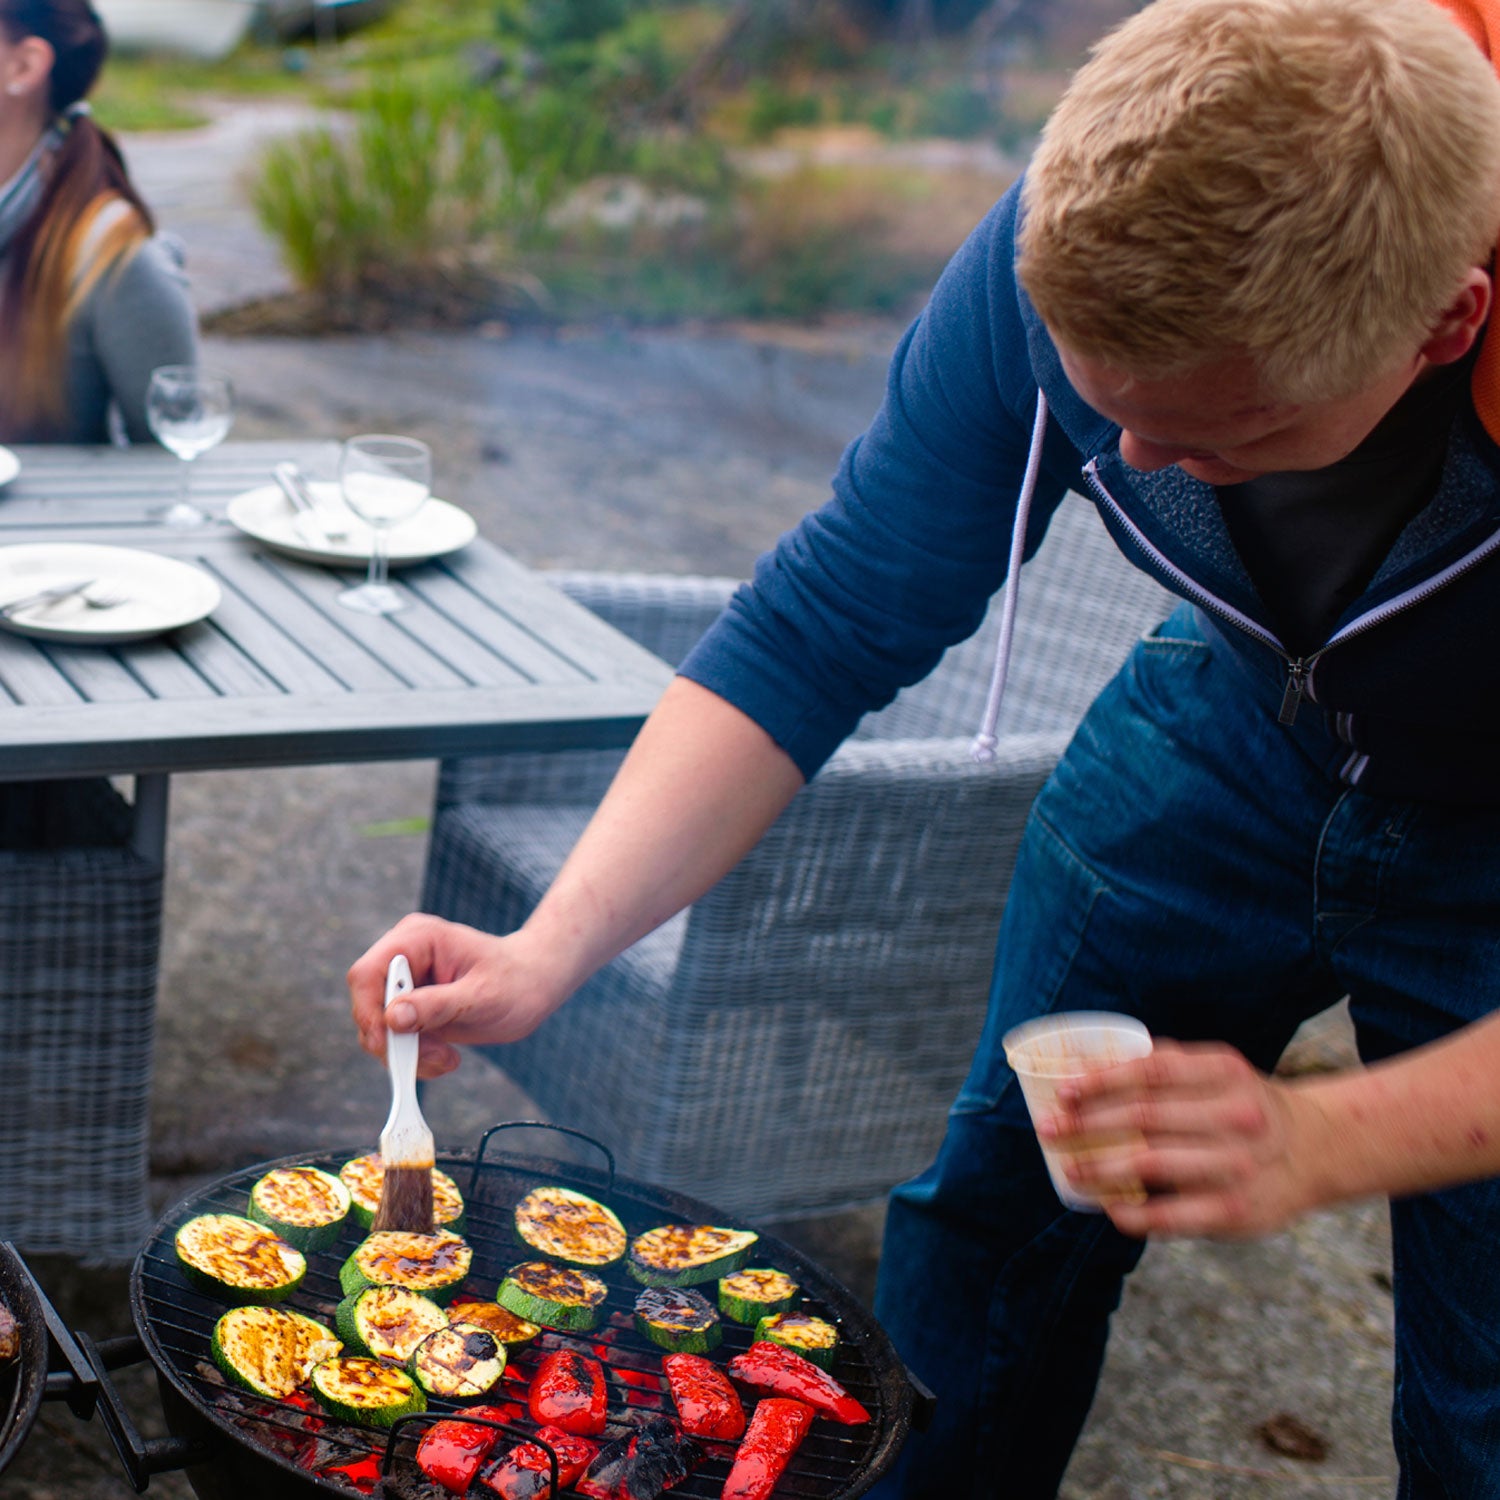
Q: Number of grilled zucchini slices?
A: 15